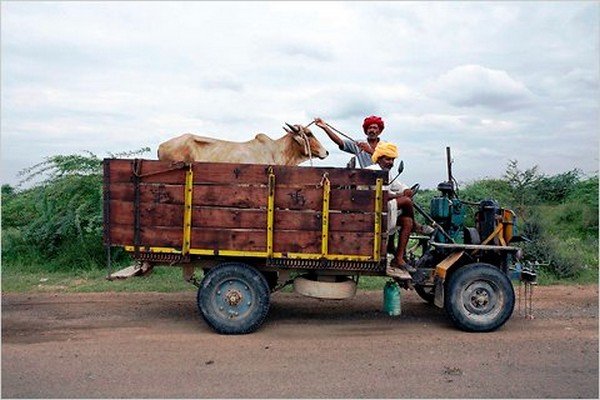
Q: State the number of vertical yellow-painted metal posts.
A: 4